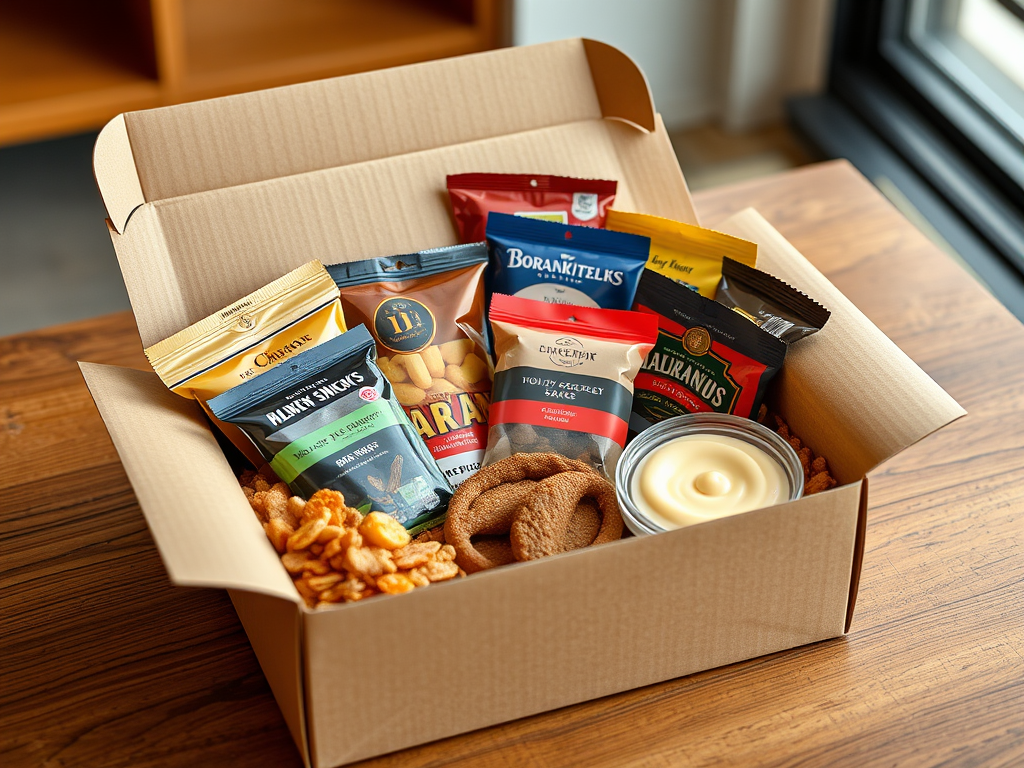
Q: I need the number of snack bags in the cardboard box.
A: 9